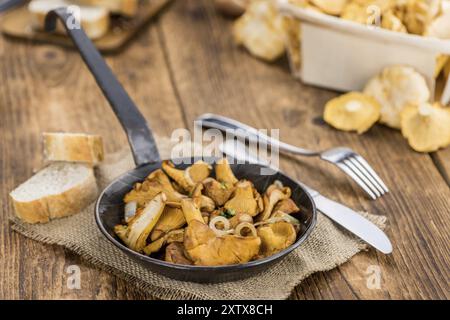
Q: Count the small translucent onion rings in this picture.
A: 2